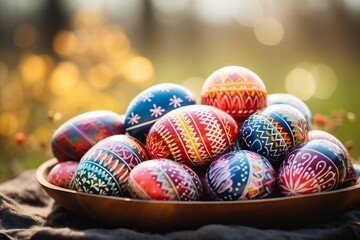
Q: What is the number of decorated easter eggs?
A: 12